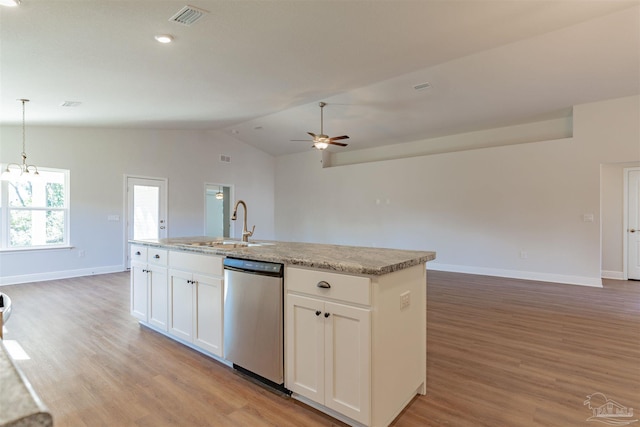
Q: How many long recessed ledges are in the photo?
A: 1